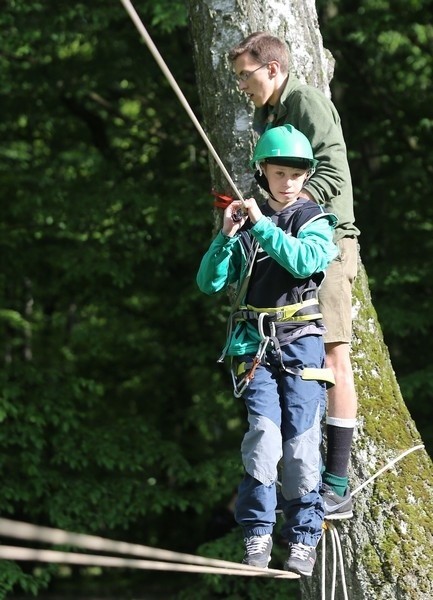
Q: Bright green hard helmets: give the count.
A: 1